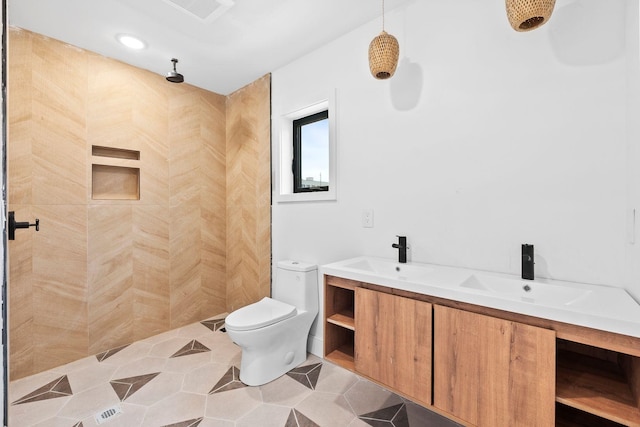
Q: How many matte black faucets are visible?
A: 2